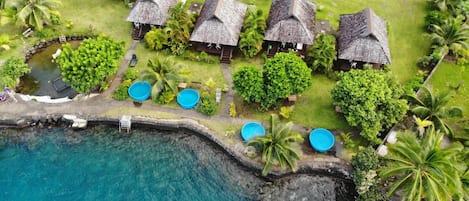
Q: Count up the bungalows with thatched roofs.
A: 4